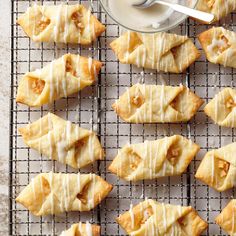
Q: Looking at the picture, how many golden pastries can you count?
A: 14